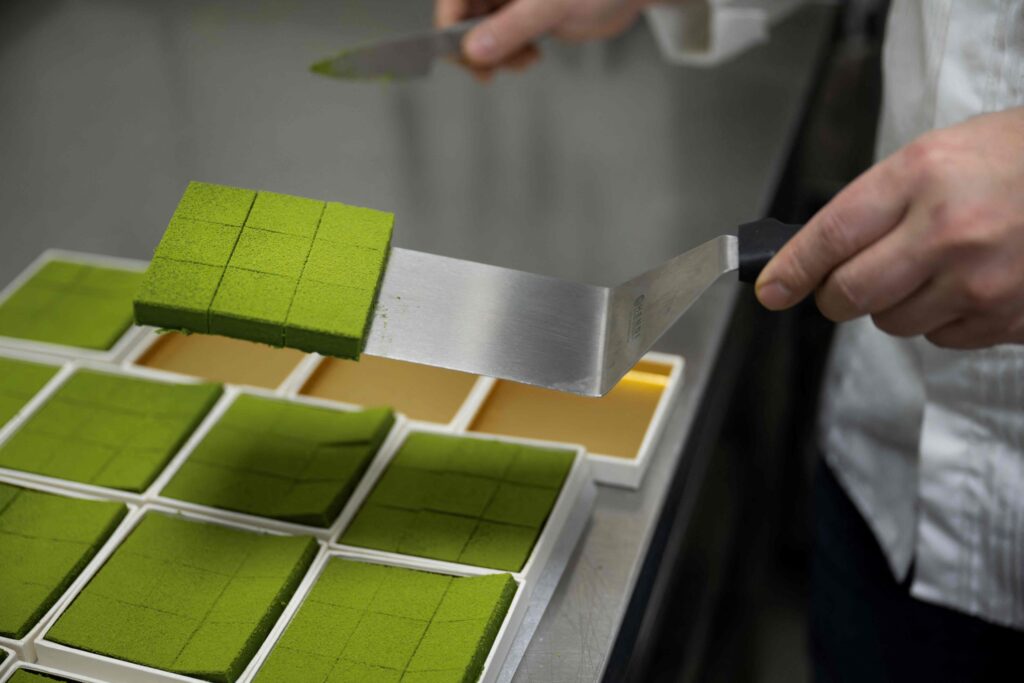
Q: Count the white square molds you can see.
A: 13